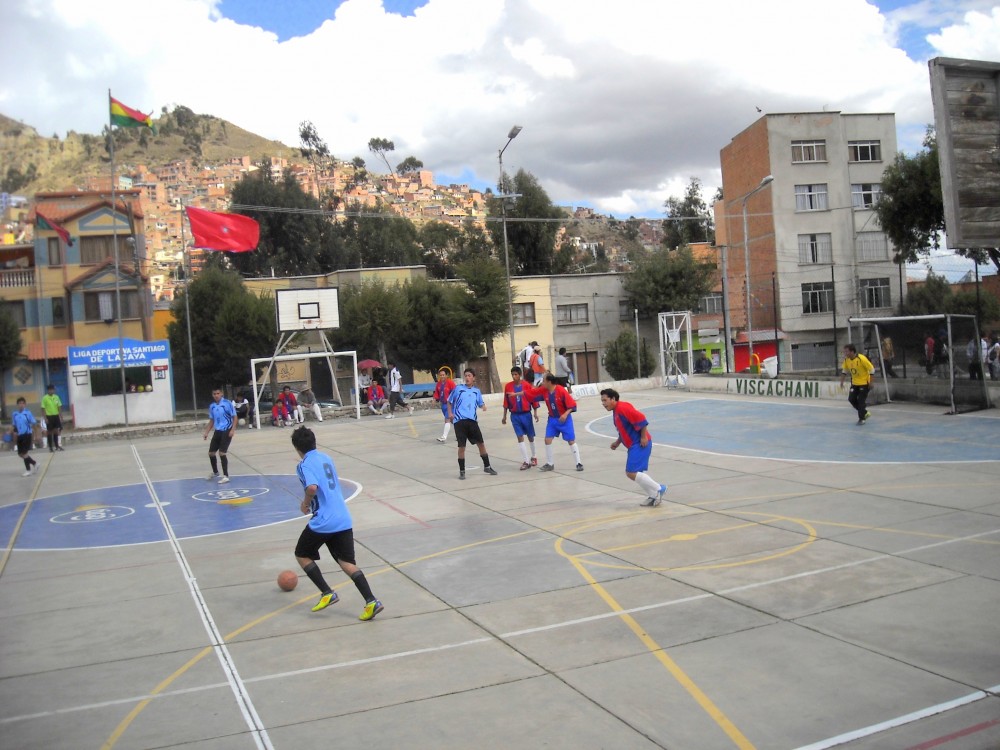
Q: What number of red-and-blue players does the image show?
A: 4